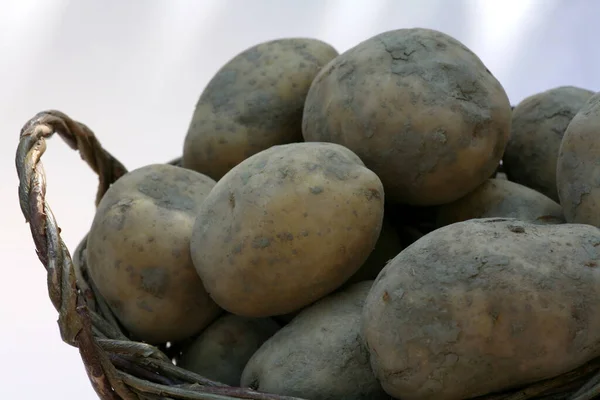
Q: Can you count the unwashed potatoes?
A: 11